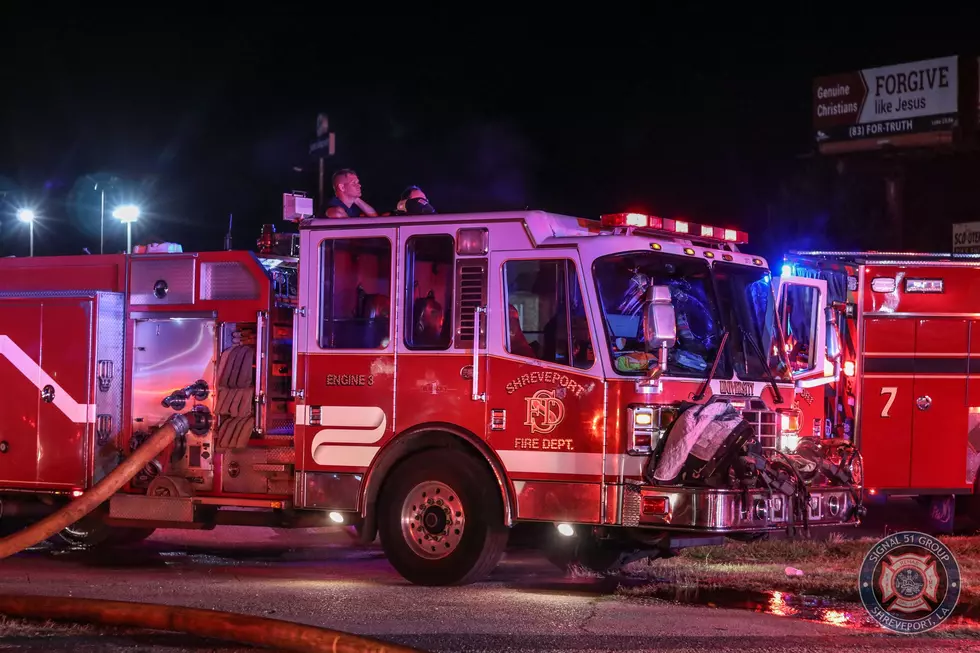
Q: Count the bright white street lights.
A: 2